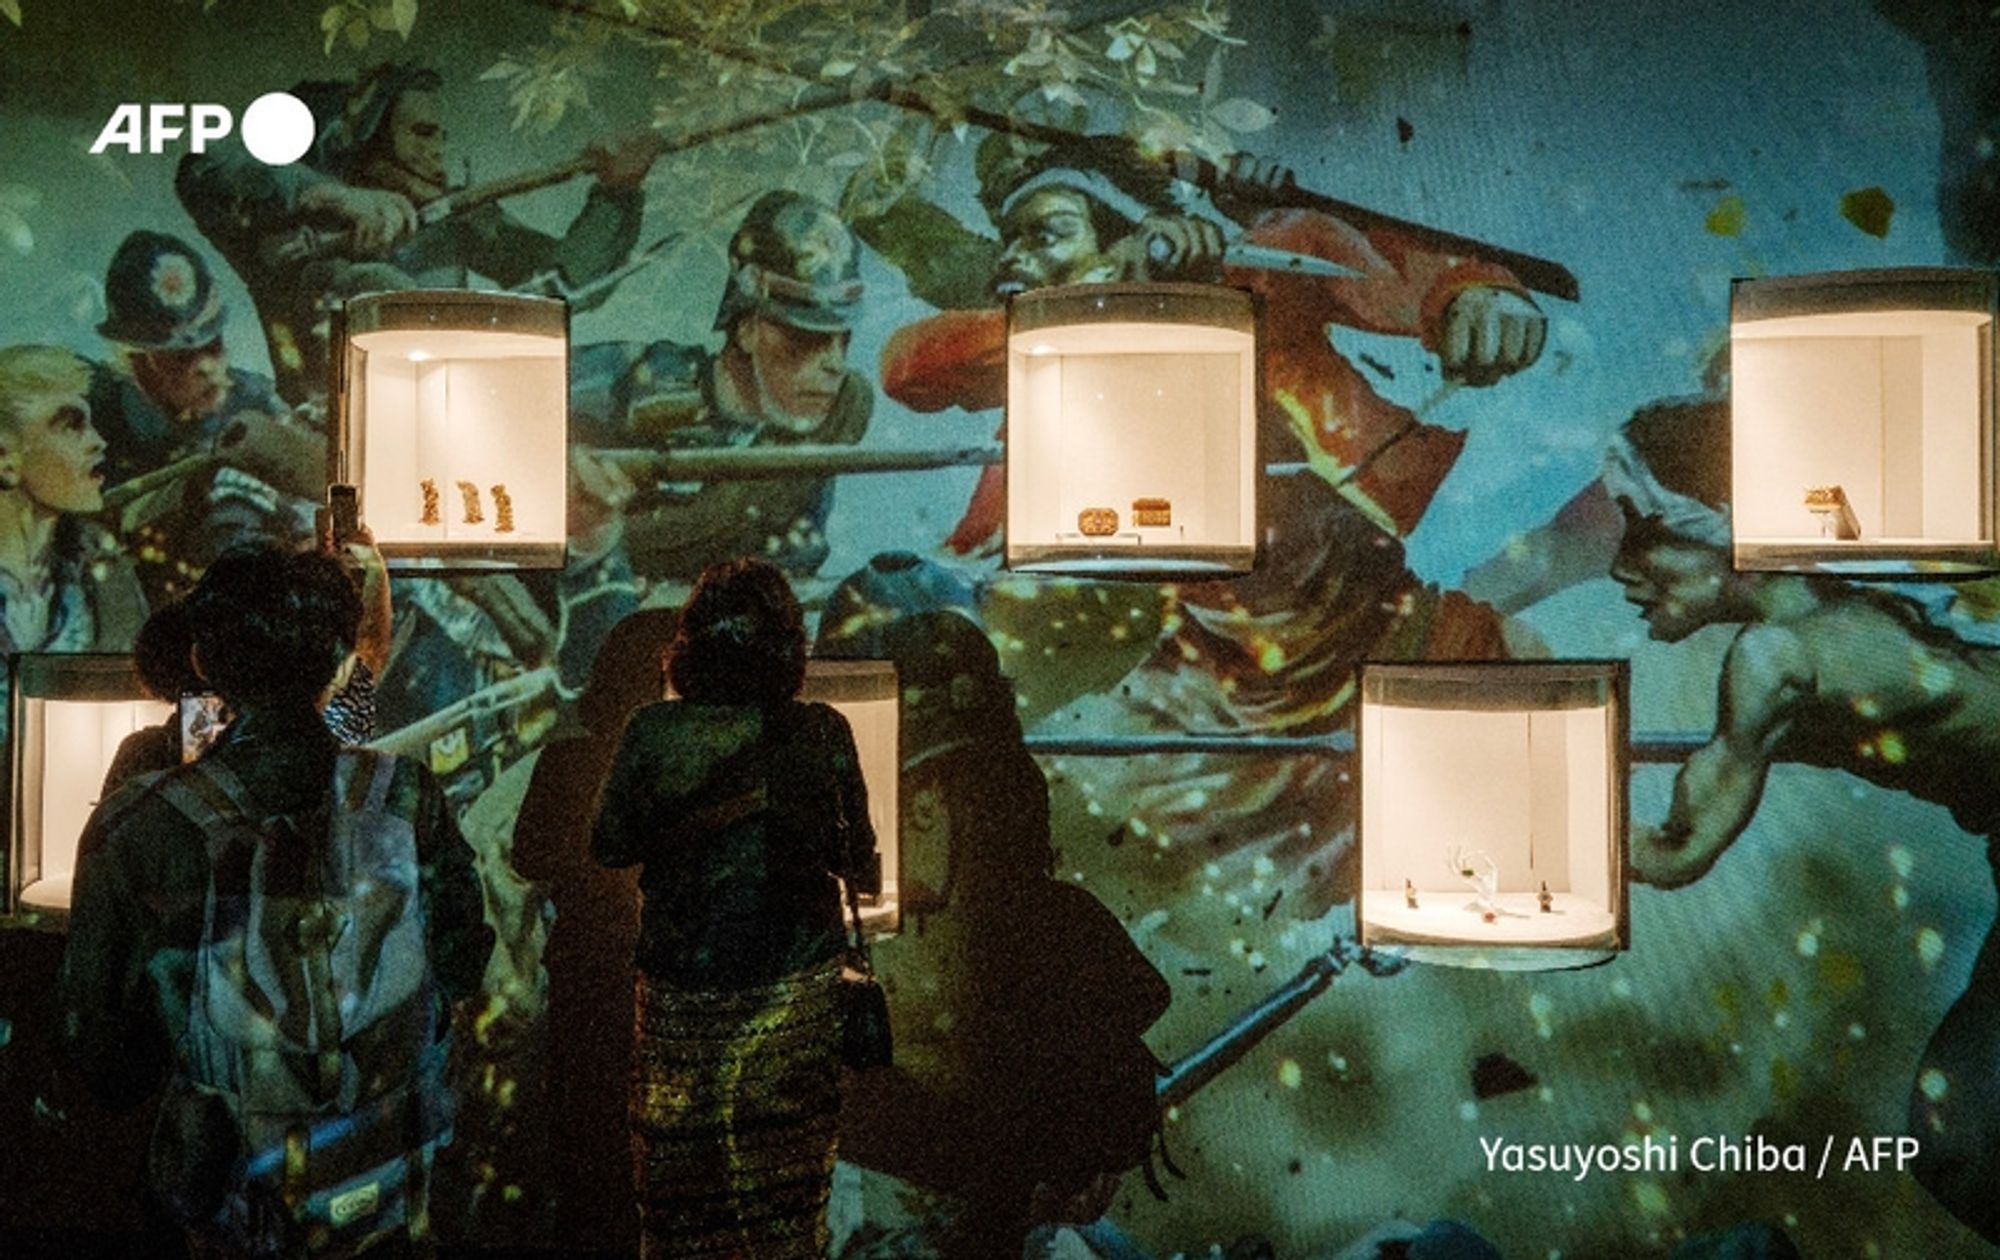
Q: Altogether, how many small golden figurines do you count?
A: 3